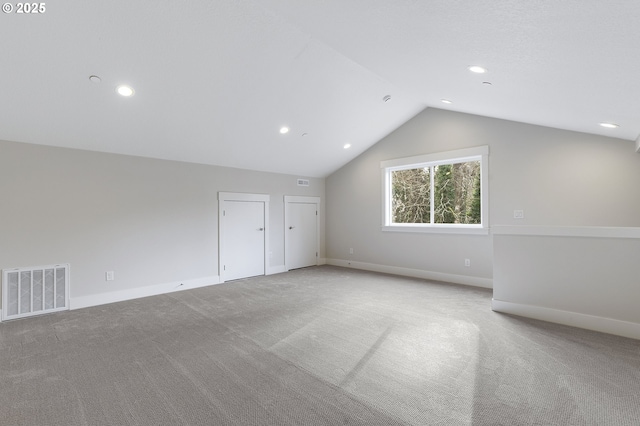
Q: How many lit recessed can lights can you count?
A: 6